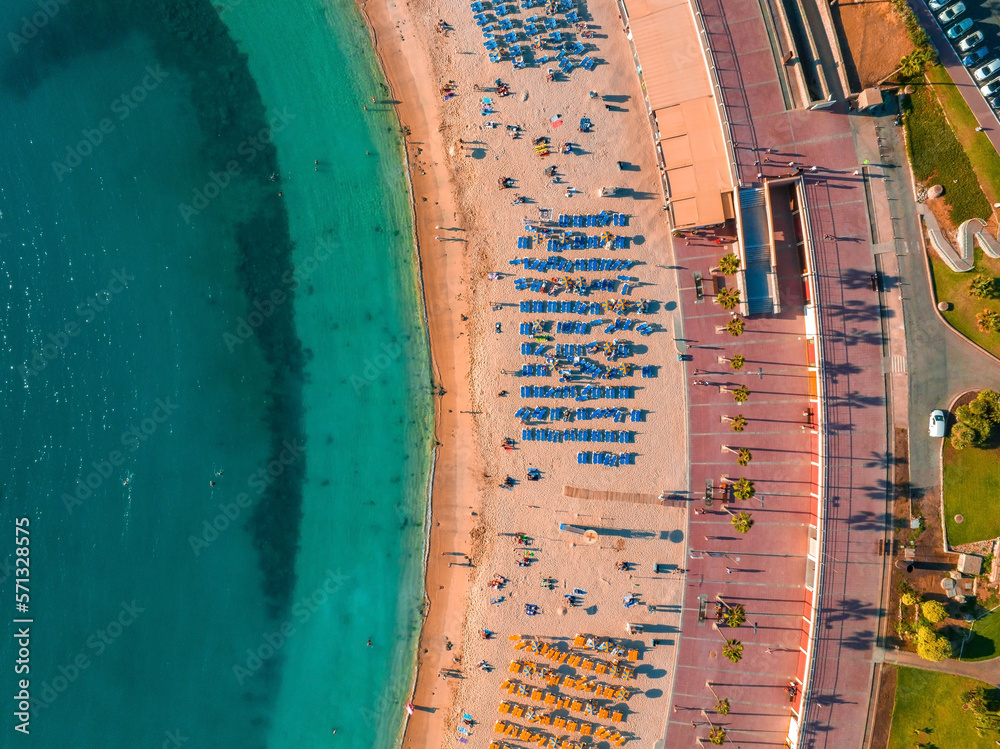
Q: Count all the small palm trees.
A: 13